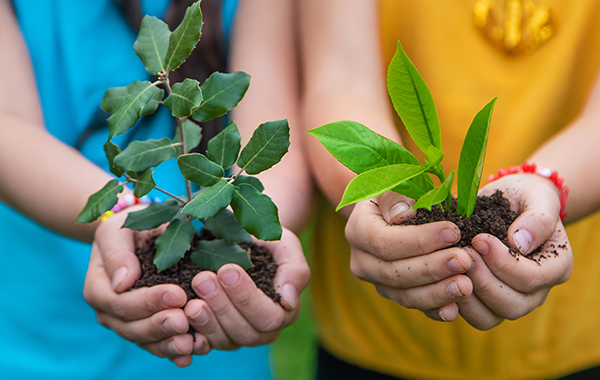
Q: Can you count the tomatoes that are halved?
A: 0